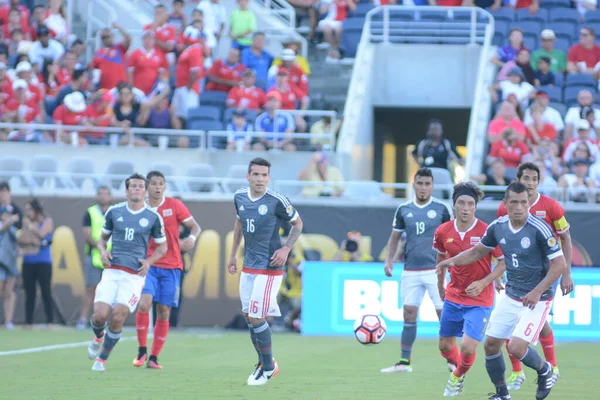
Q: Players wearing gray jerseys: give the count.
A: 4